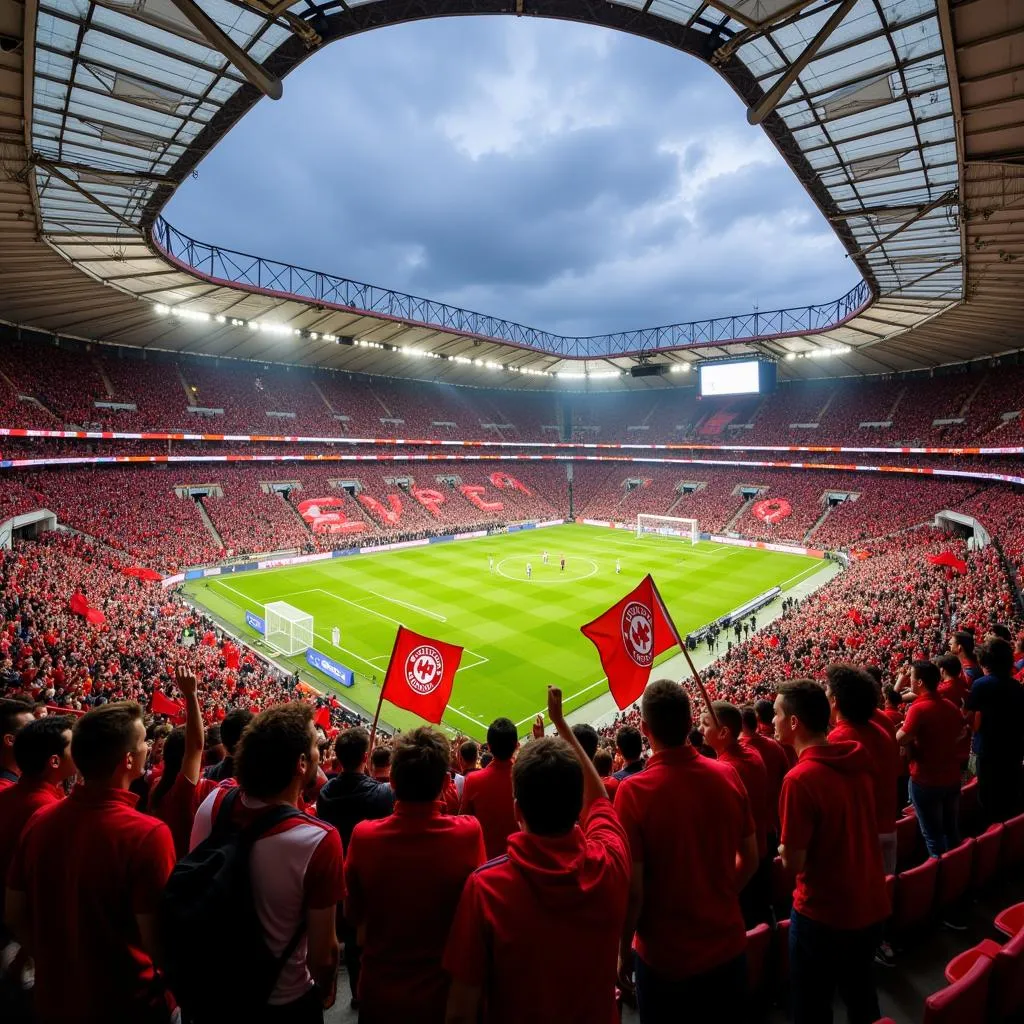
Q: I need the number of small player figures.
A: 6